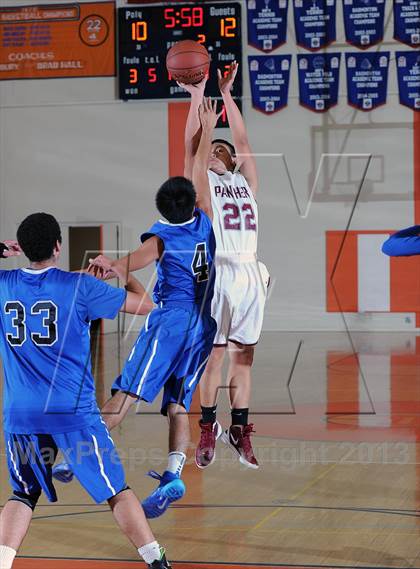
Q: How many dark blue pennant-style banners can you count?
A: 8